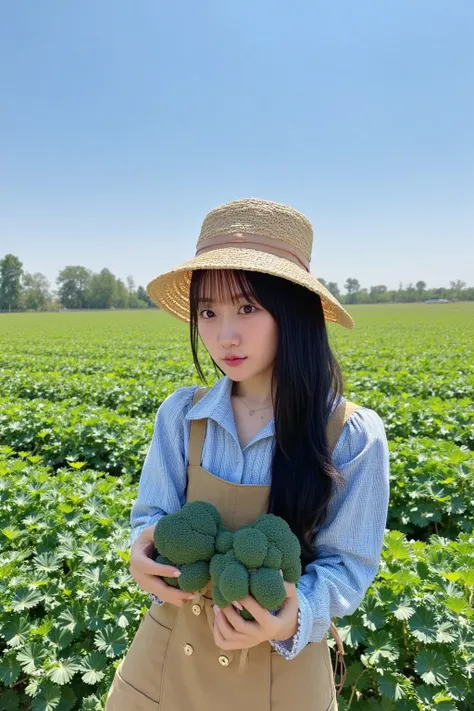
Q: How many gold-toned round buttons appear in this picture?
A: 3